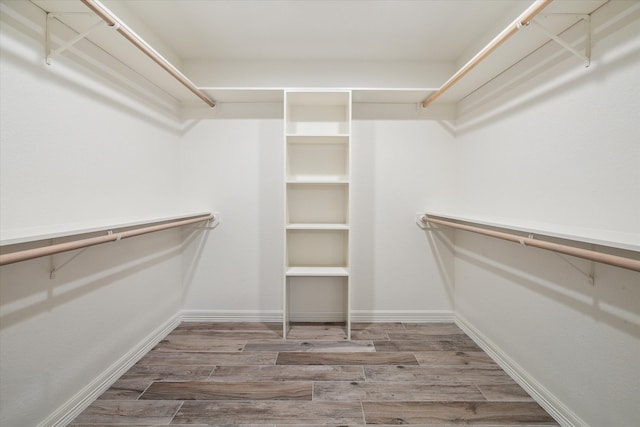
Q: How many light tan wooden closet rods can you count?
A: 4